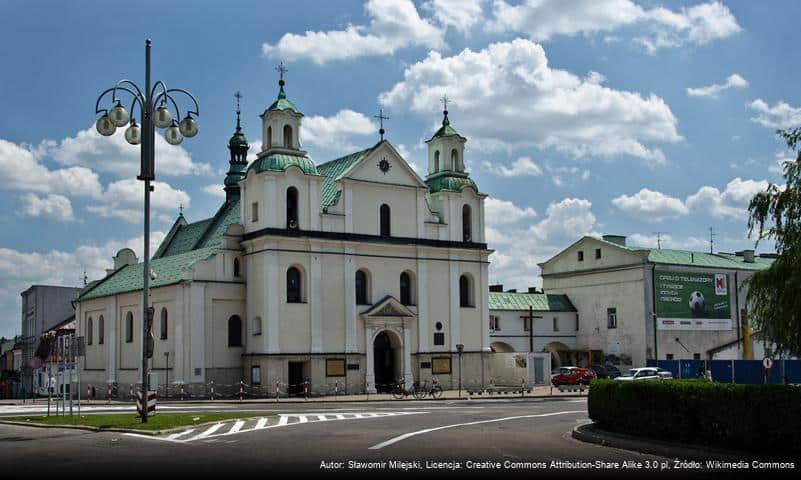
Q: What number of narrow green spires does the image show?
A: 3